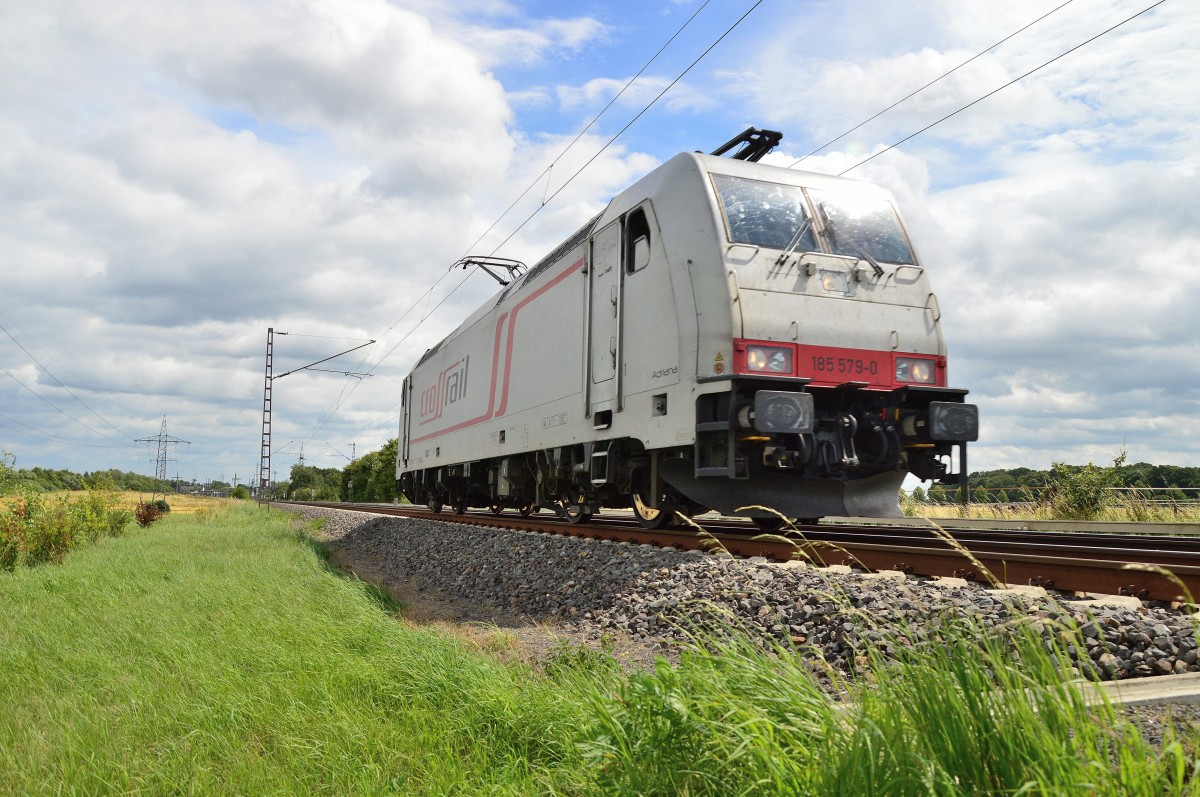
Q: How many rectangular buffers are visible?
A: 2